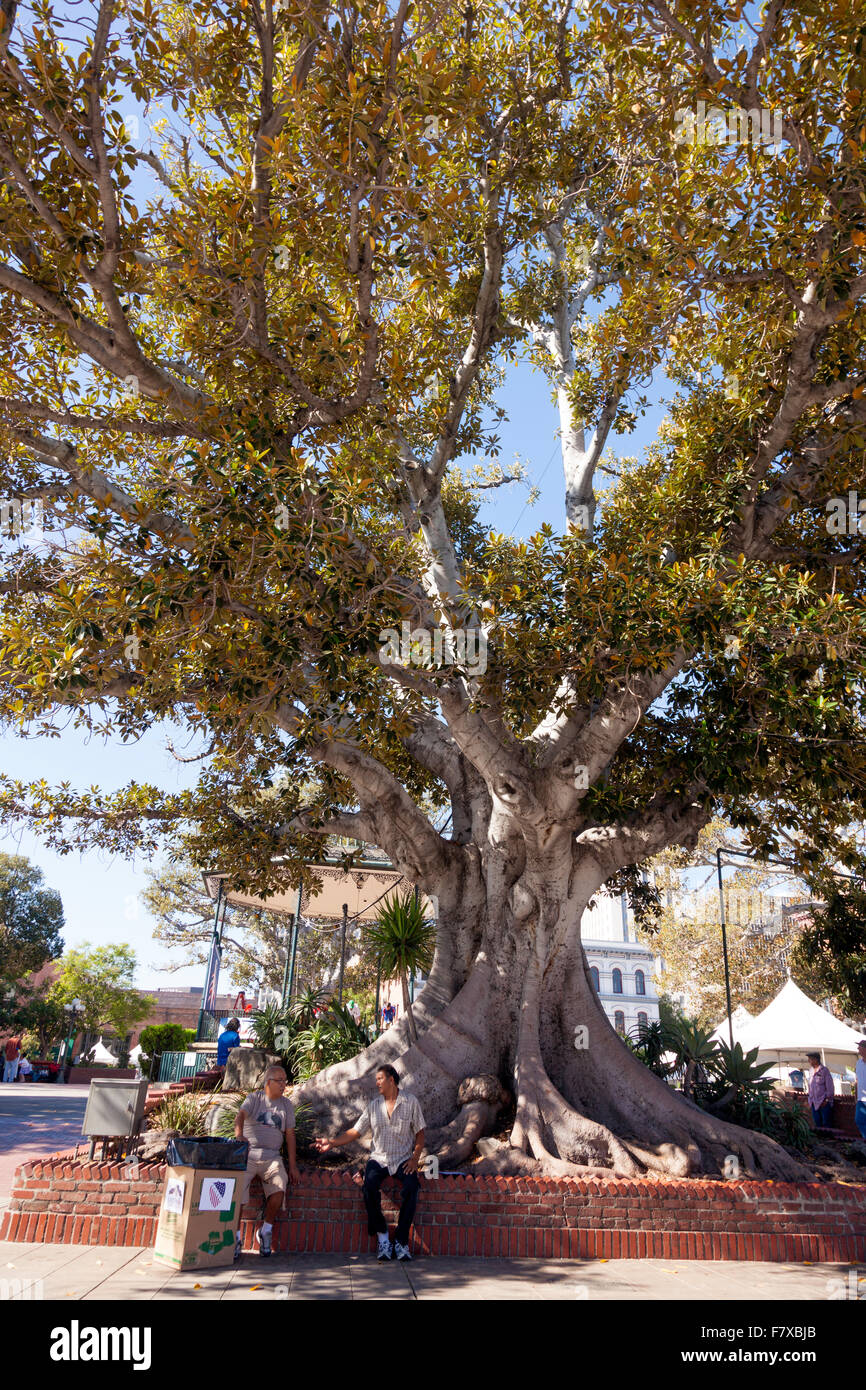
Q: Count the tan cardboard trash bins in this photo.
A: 1